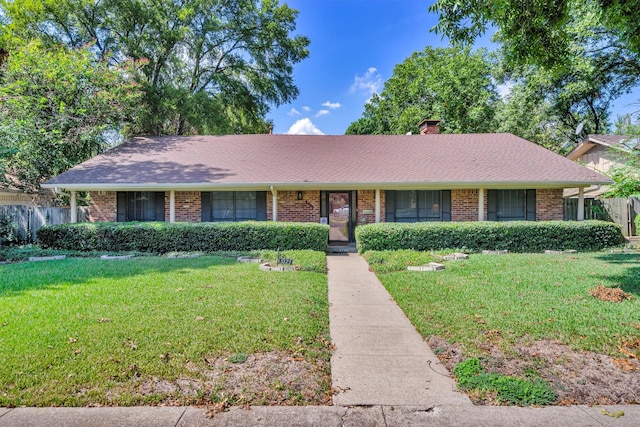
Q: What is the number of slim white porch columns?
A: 6